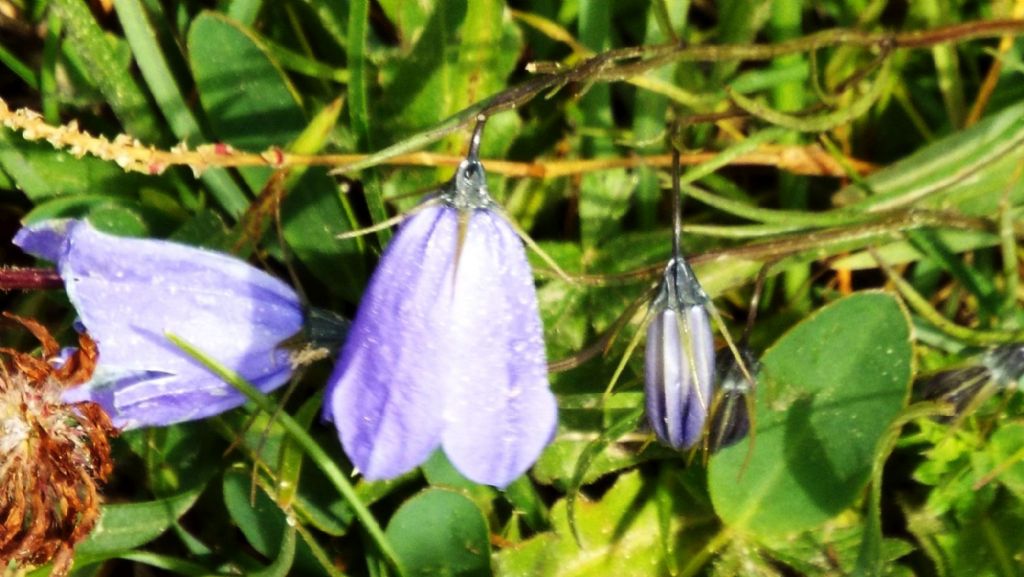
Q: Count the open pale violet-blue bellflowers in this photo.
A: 2